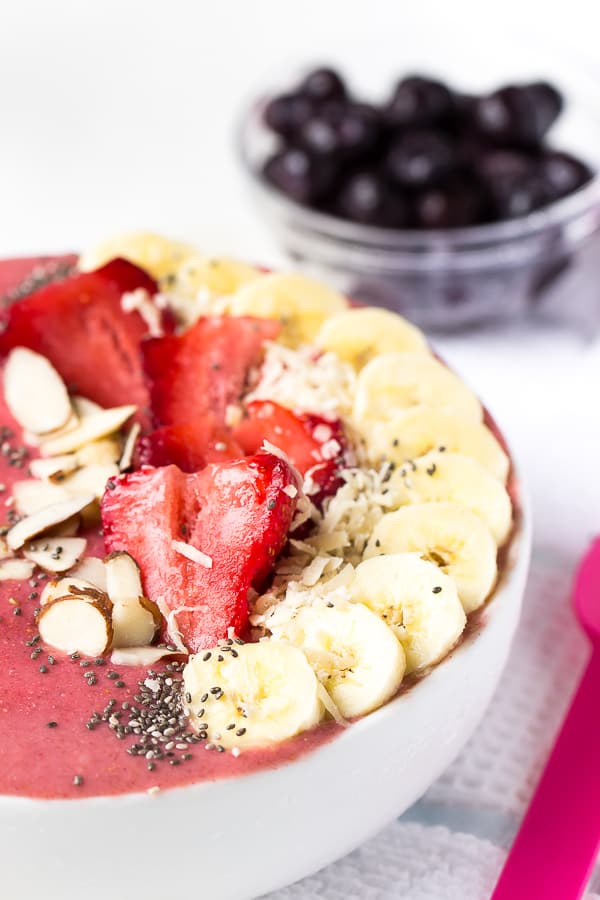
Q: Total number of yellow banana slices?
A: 11